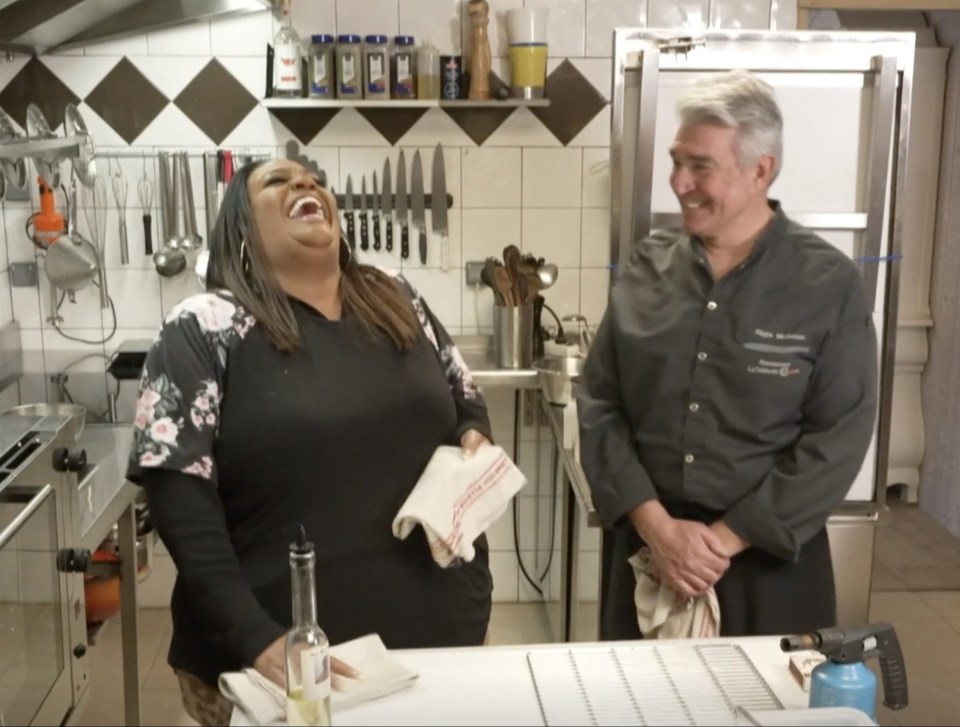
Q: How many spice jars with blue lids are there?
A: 4